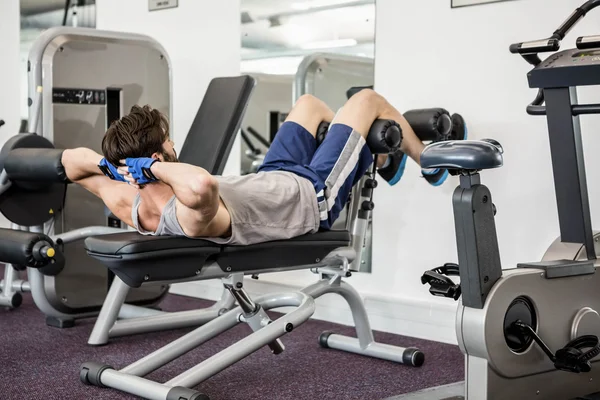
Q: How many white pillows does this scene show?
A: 0